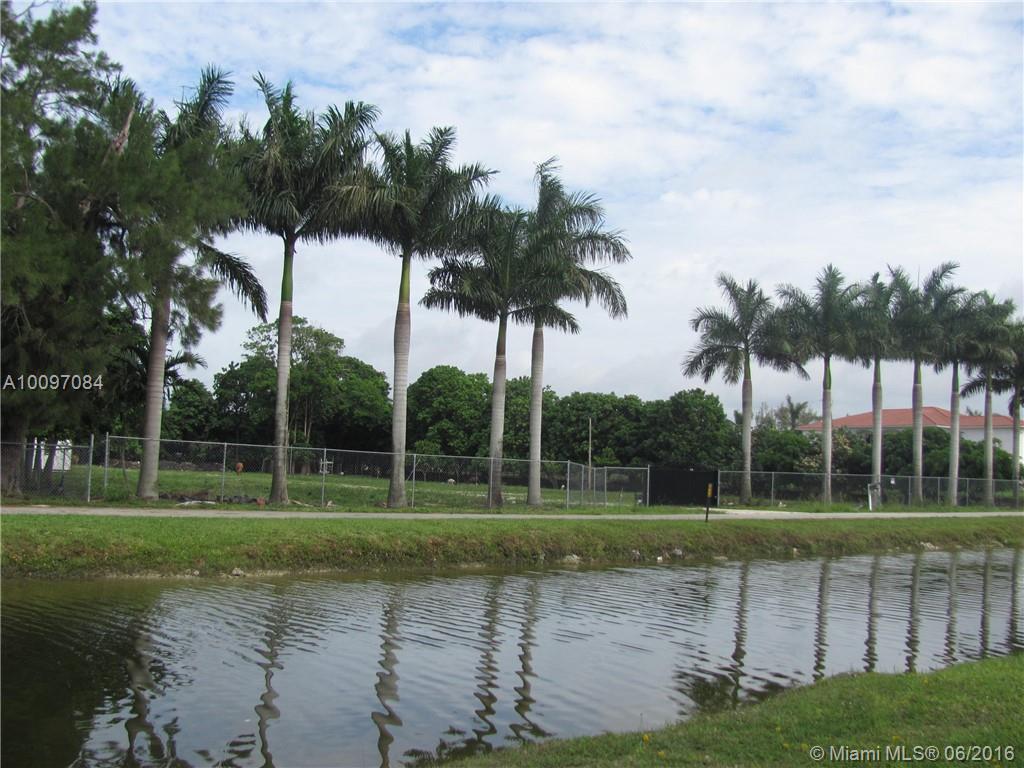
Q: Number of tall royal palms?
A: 12